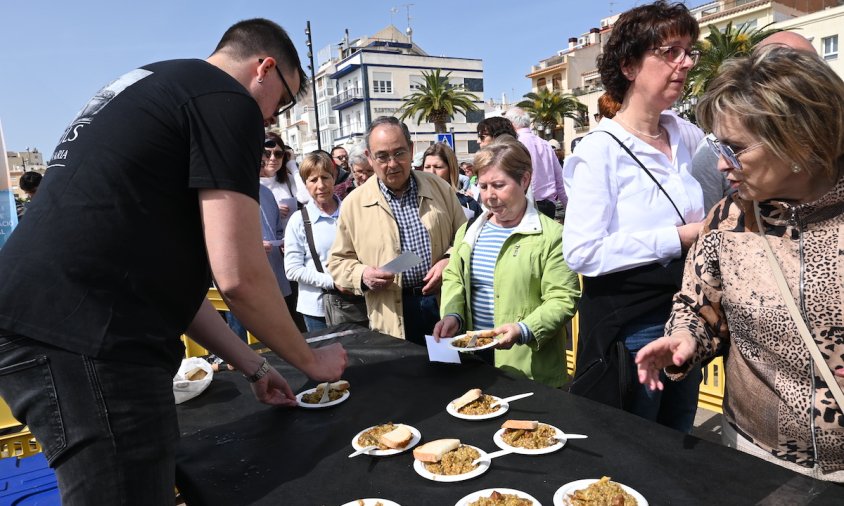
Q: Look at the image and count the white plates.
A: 9